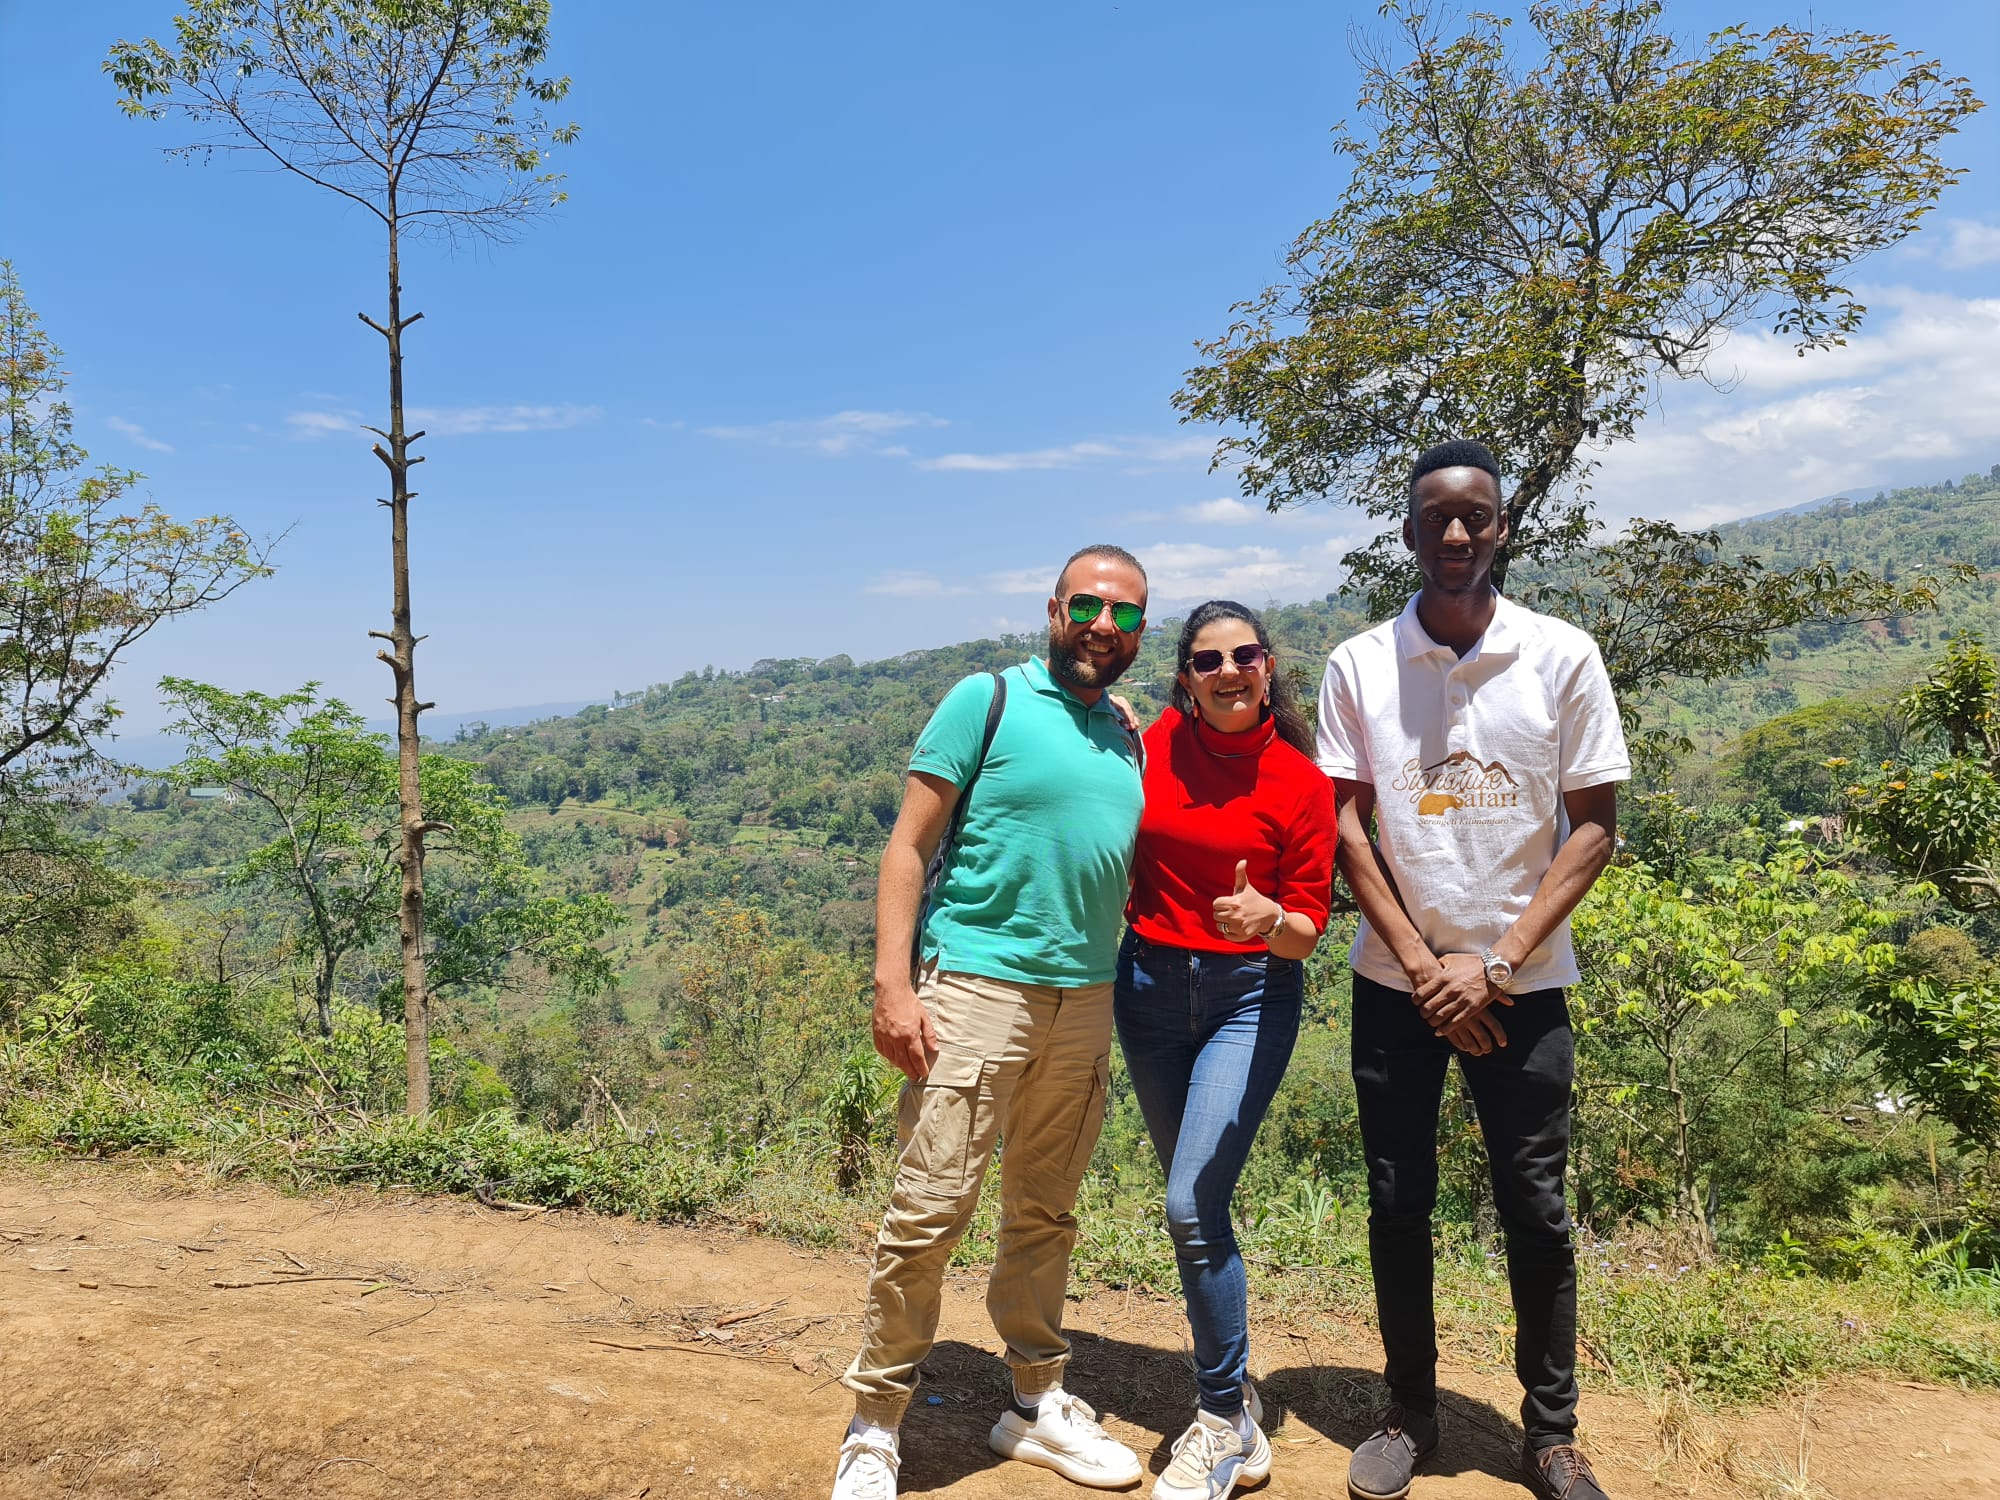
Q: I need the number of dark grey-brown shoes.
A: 2